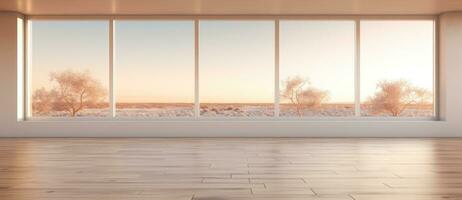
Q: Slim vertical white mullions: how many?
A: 4